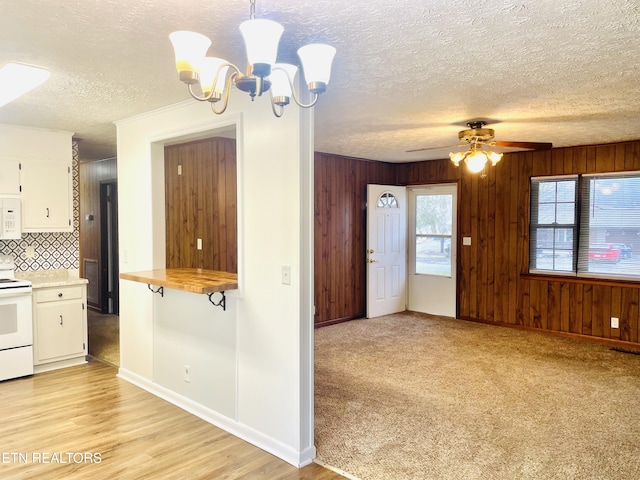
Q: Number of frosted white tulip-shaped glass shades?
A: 5